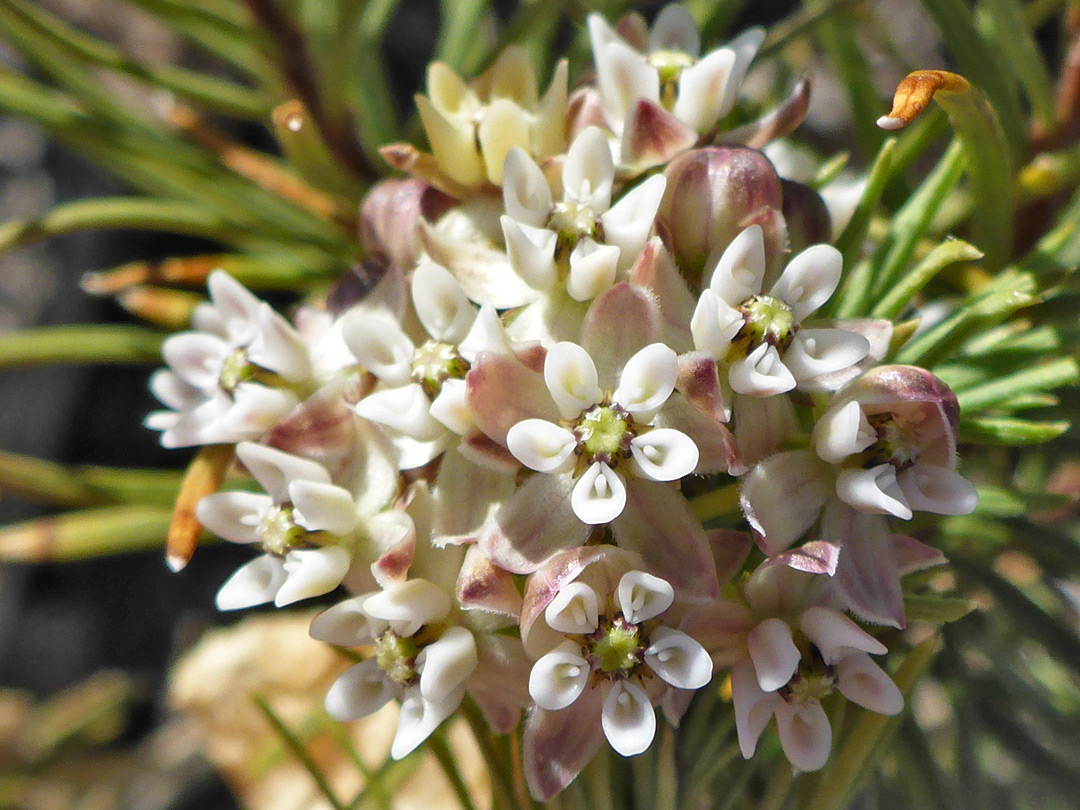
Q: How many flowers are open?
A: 12